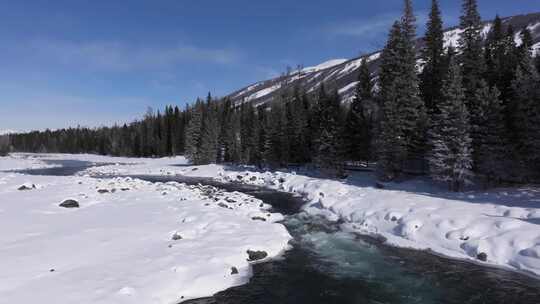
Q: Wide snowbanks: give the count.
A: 2